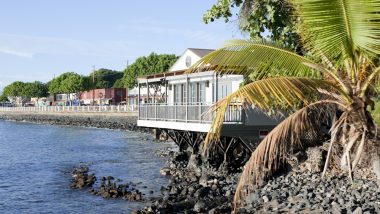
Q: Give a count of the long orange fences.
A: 0